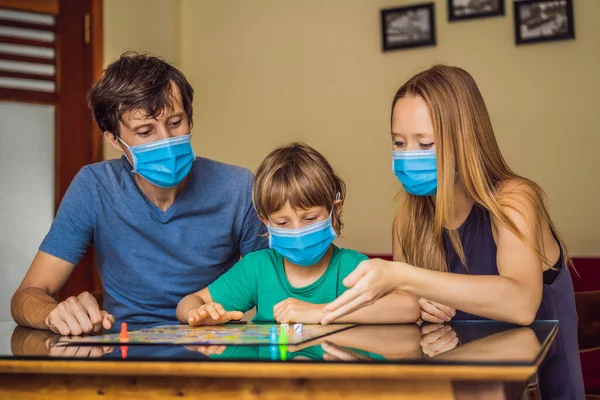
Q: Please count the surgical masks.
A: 3